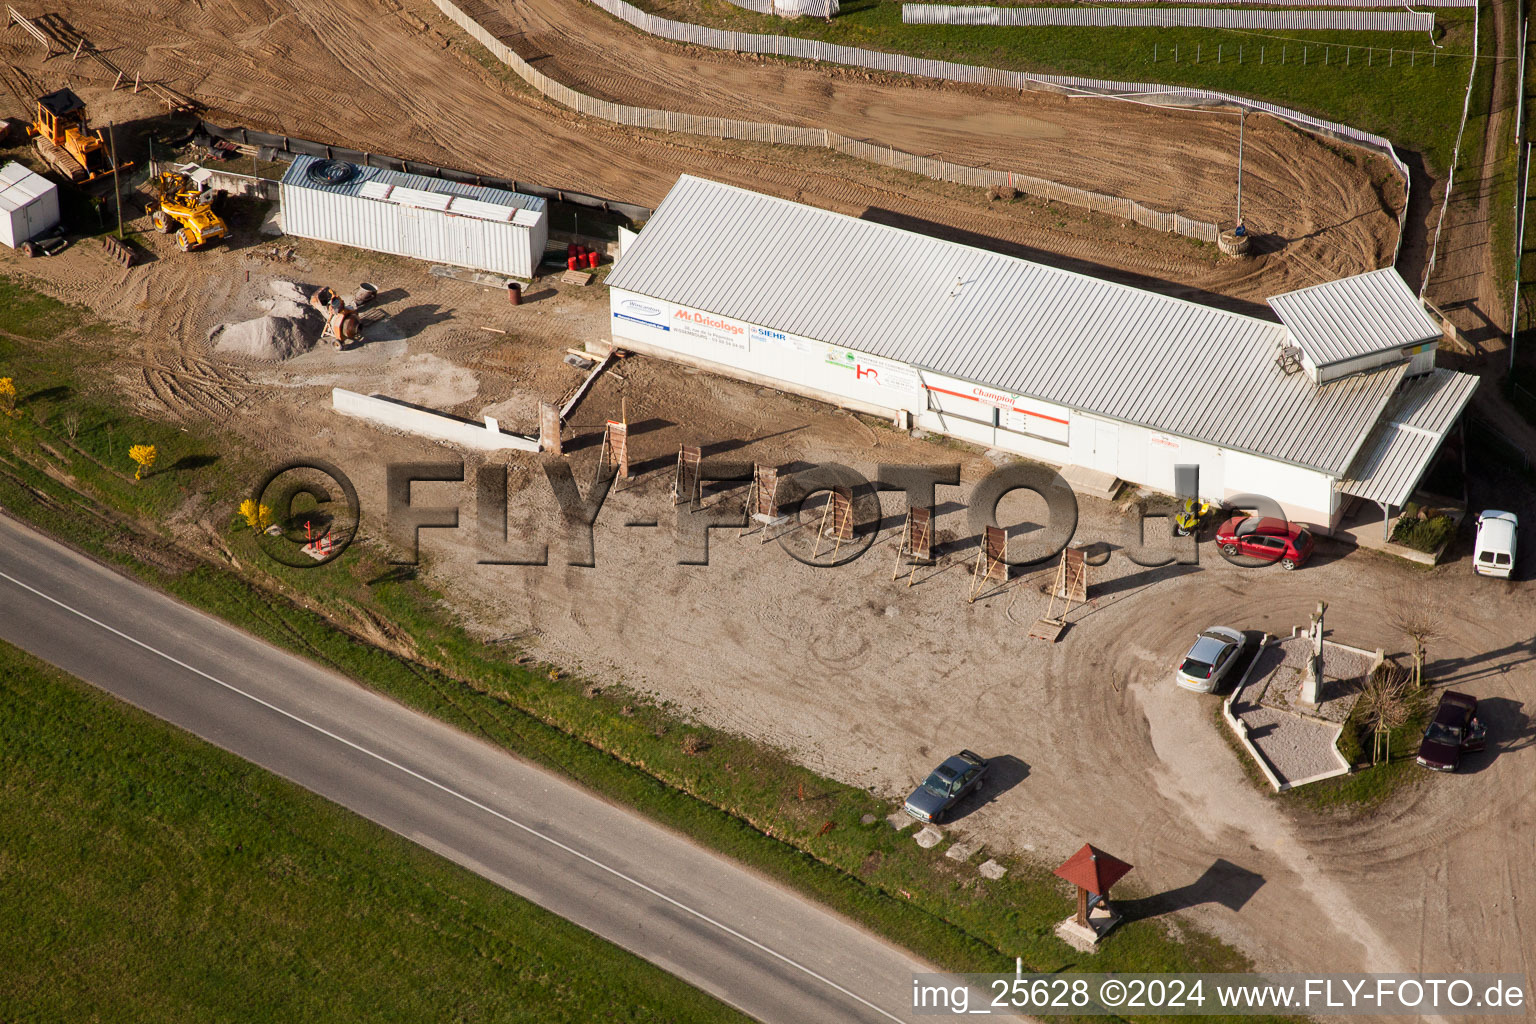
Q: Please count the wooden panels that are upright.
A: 7